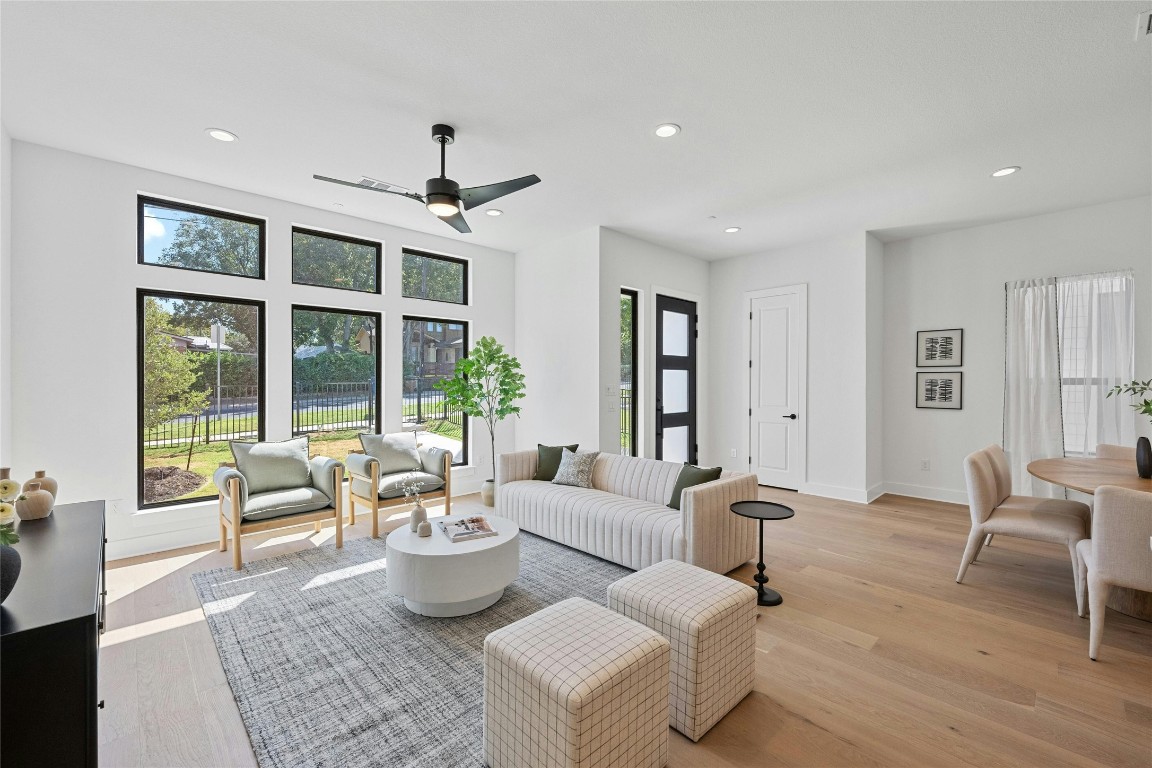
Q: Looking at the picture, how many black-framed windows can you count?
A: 7